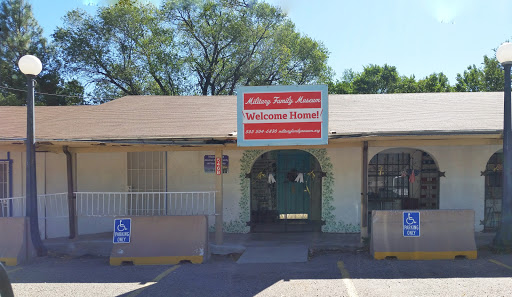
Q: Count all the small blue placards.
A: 2